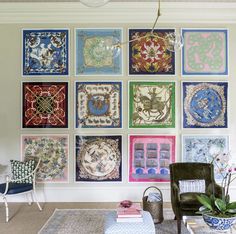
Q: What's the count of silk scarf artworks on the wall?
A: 12